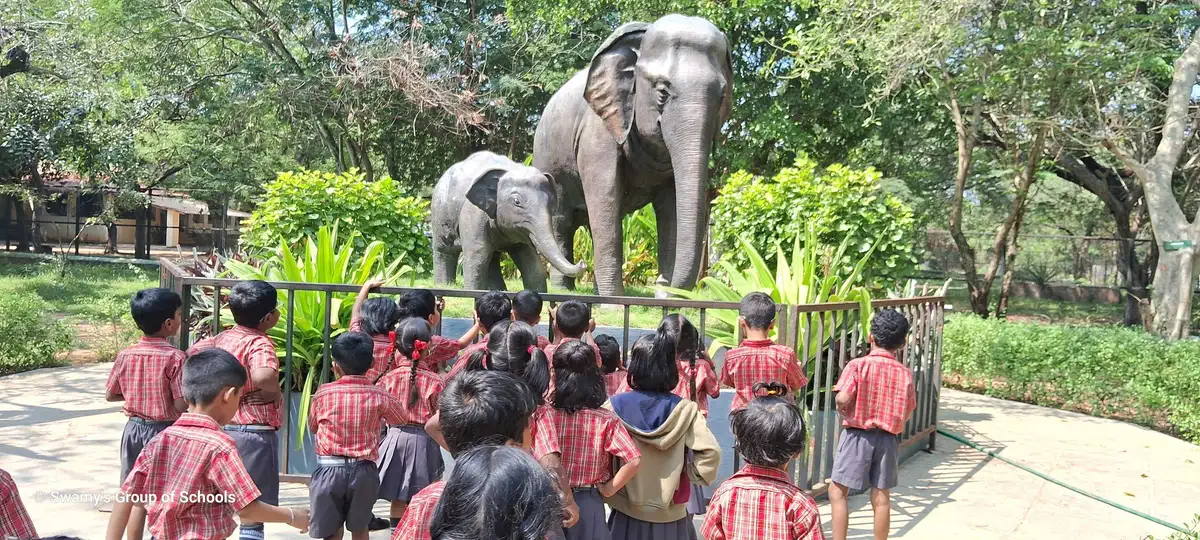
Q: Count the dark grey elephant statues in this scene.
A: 2